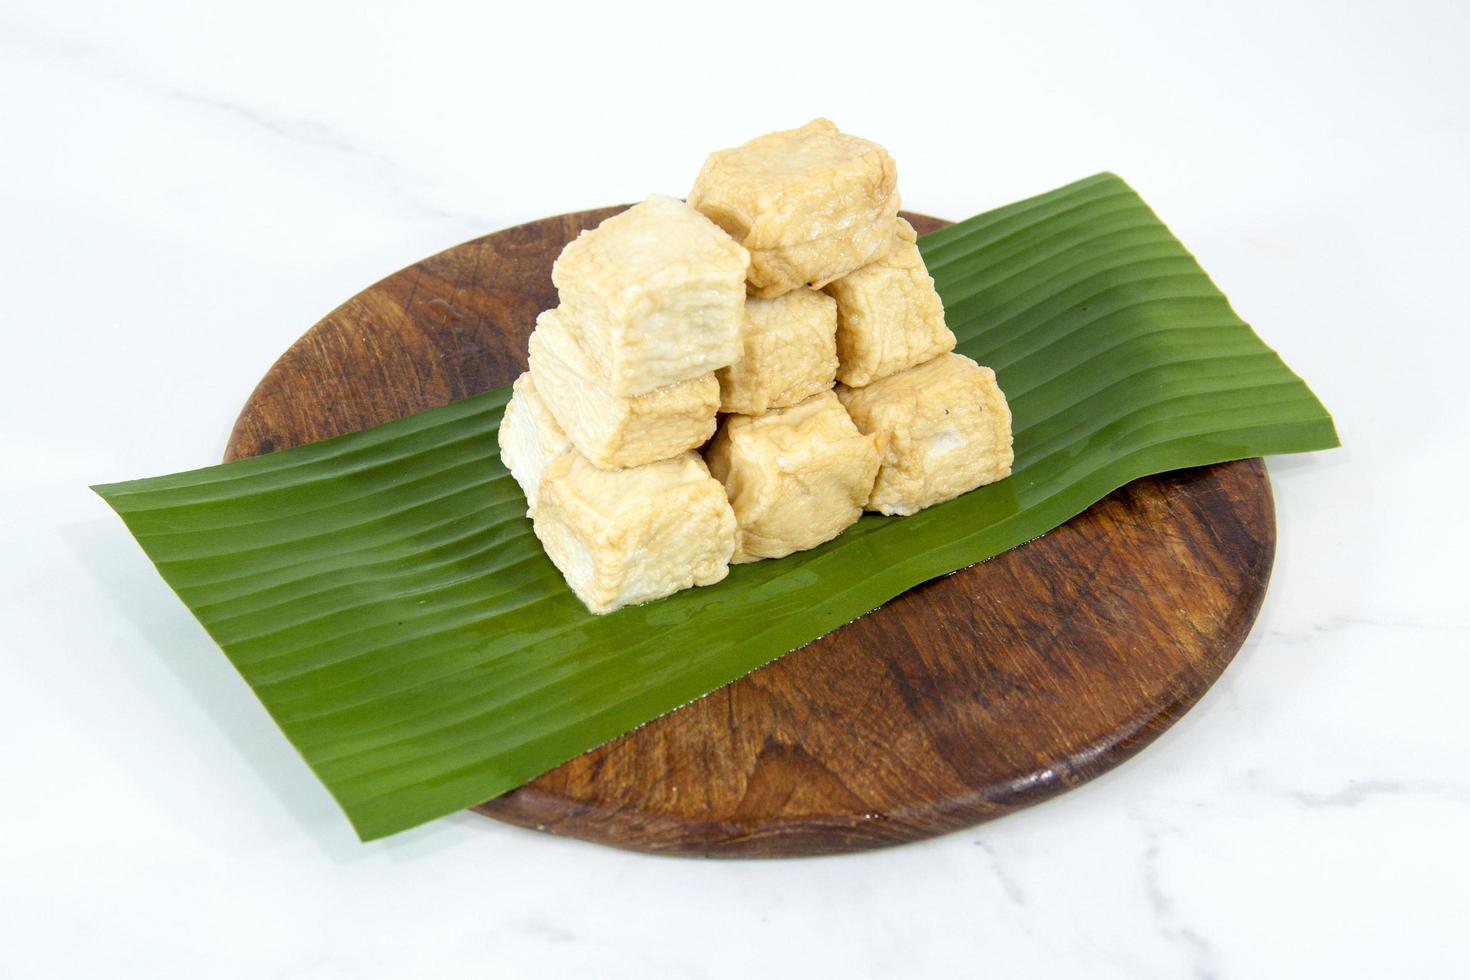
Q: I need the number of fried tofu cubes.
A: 9